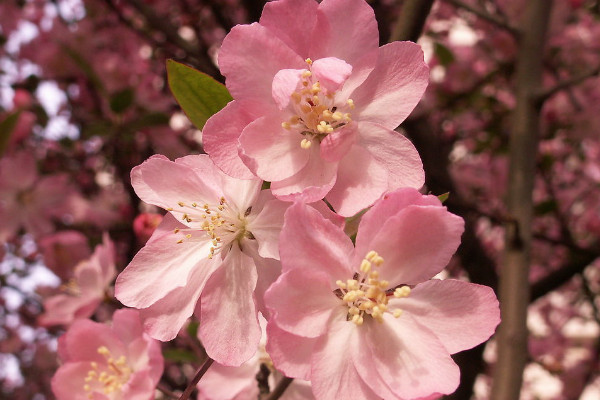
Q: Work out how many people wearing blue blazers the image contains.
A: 0